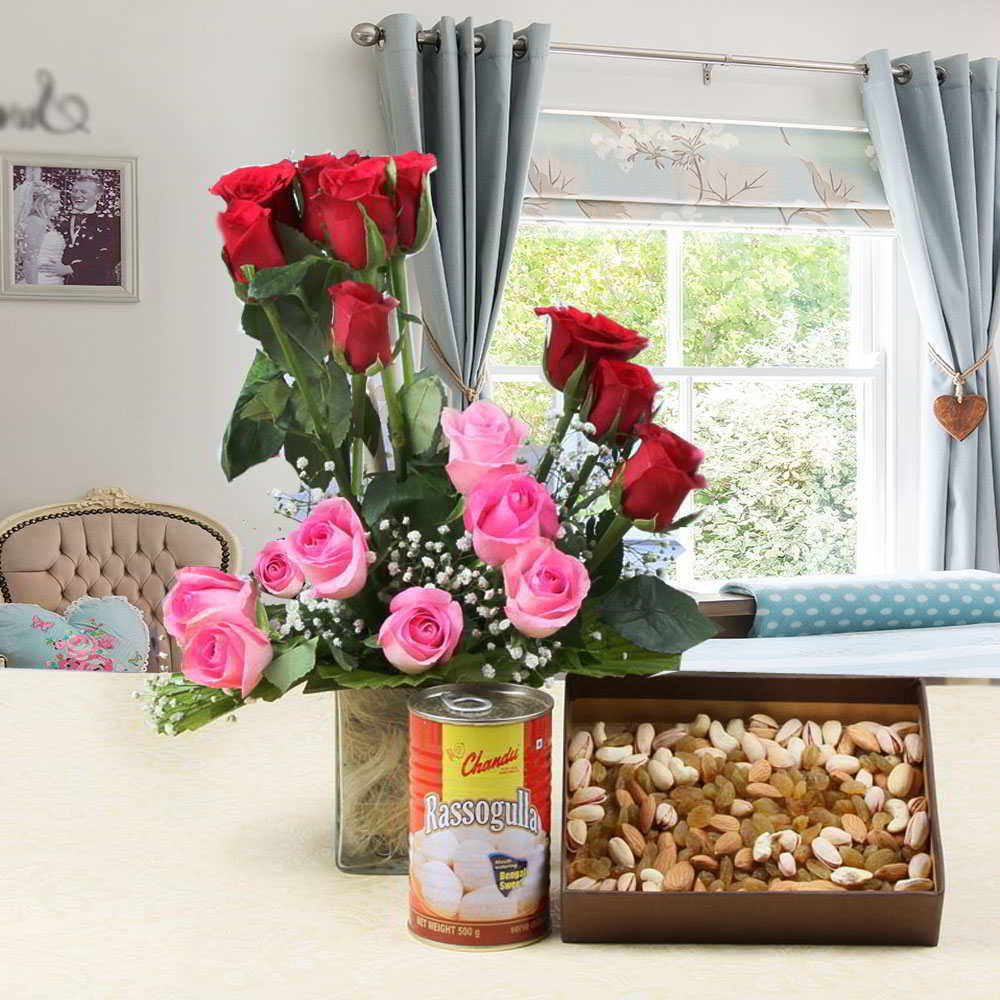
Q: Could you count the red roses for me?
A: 9